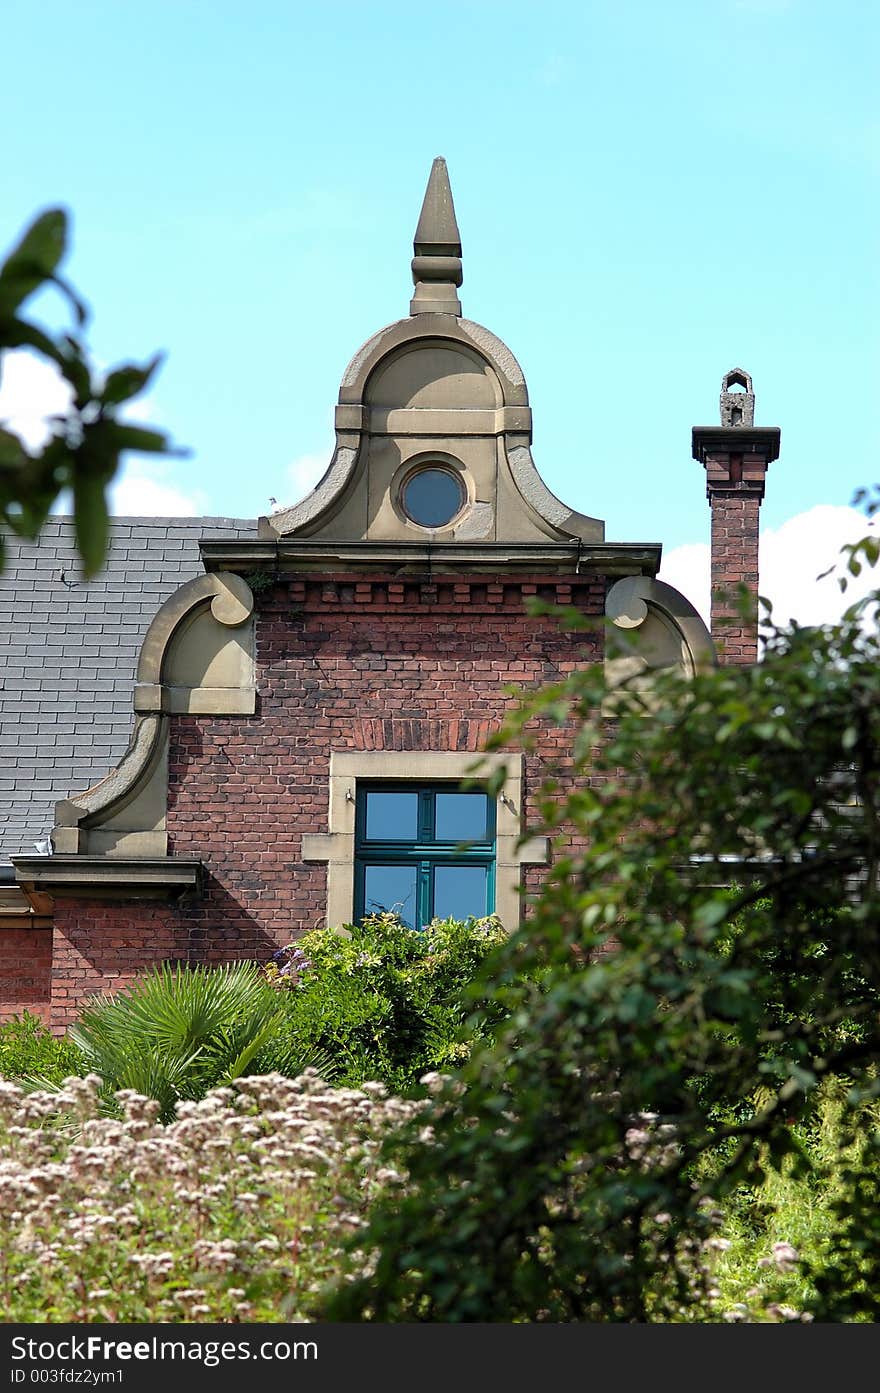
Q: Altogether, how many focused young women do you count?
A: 0